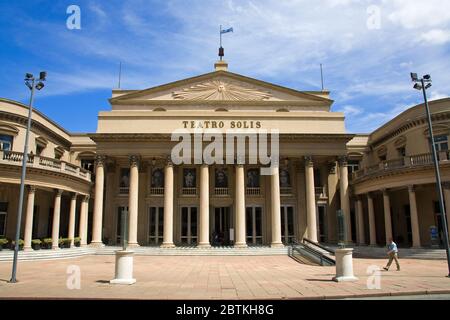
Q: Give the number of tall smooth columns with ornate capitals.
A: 8